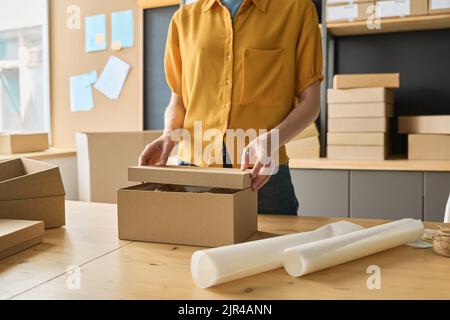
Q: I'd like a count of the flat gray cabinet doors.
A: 3